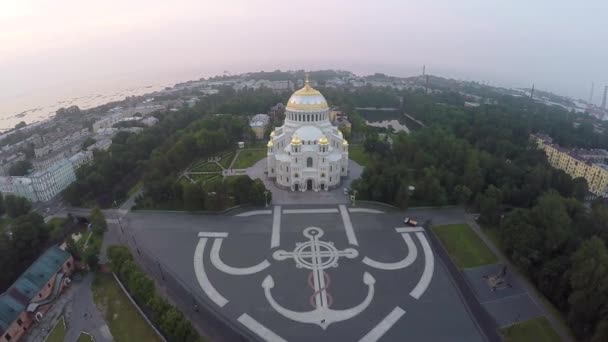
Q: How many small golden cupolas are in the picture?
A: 6